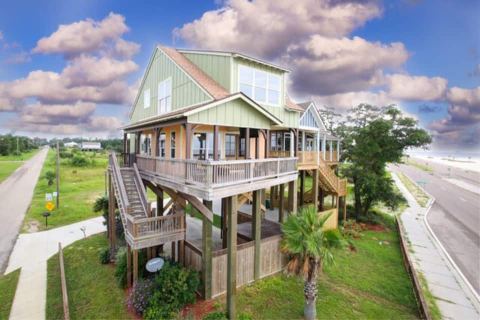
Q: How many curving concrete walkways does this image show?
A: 2